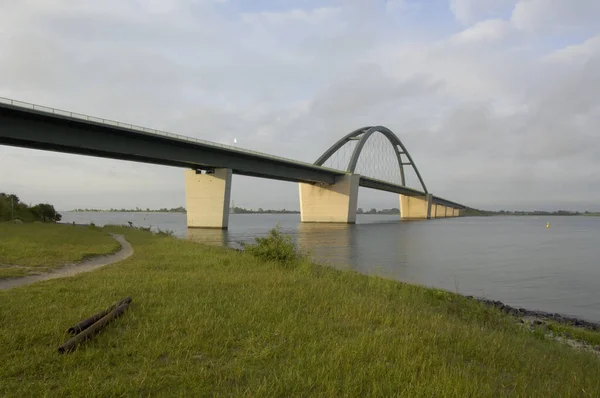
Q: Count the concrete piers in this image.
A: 7